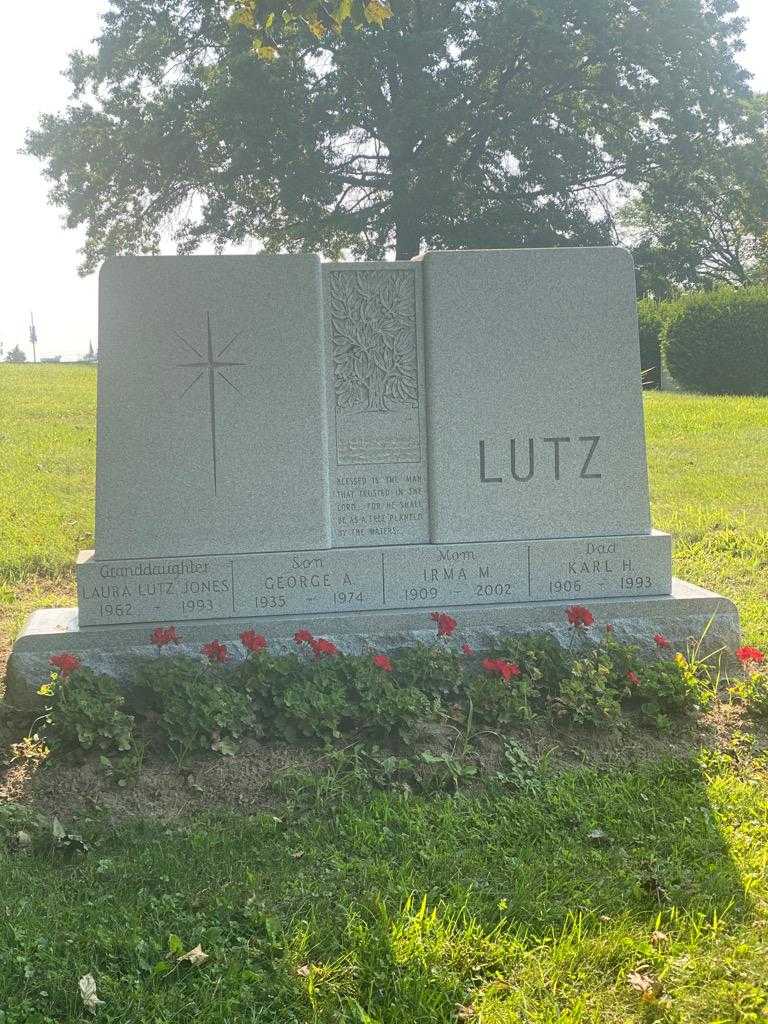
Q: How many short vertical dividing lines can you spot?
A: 3